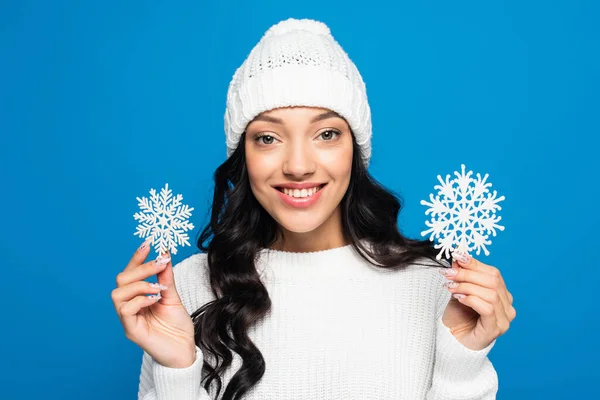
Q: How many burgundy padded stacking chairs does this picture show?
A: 0